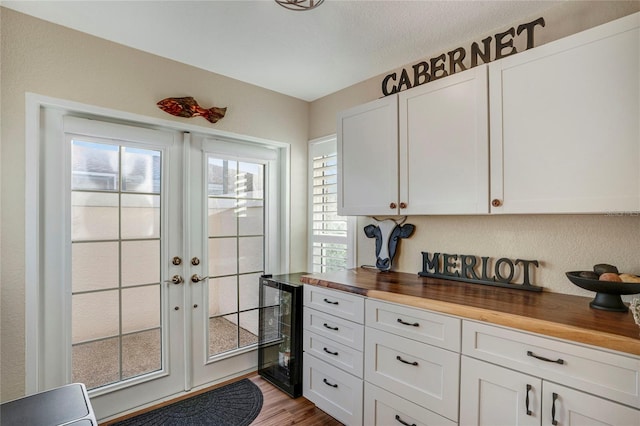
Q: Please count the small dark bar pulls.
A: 10